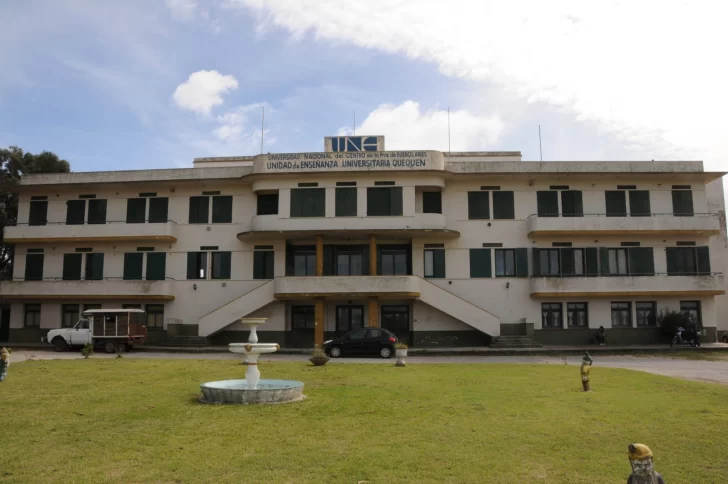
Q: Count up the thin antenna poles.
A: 4